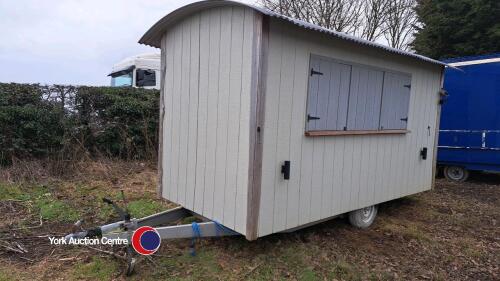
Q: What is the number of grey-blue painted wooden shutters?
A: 3